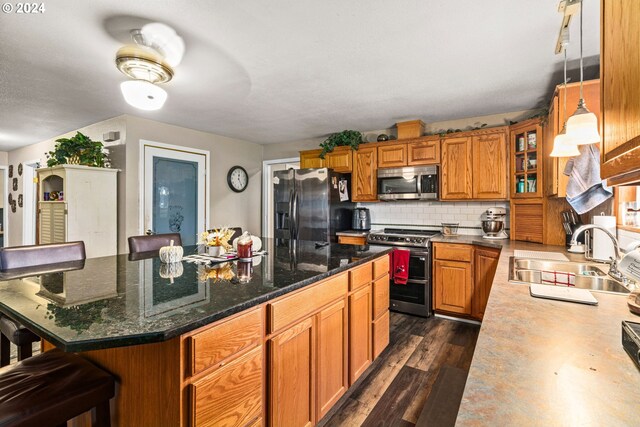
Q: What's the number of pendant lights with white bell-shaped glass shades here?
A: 2